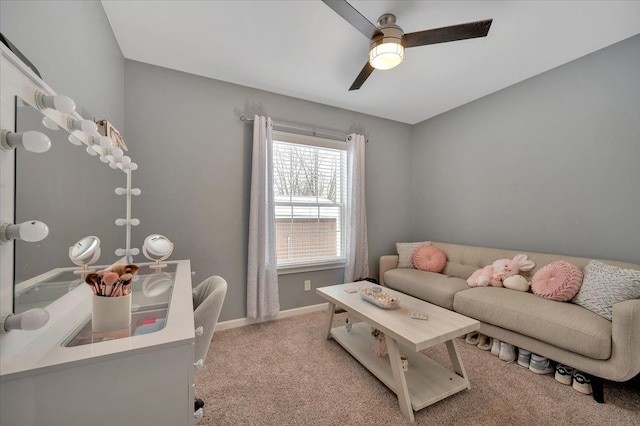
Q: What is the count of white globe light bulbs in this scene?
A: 12